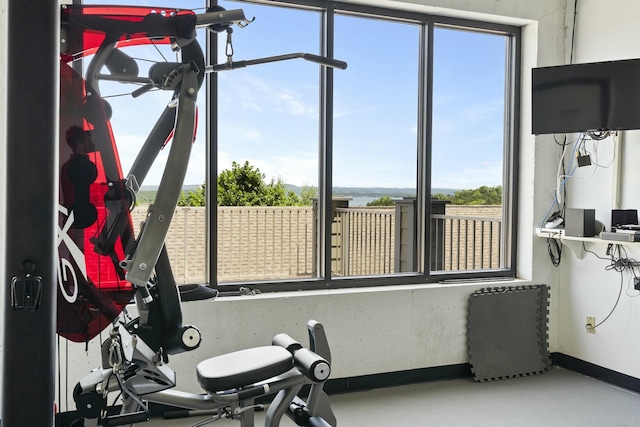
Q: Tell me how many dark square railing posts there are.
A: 2